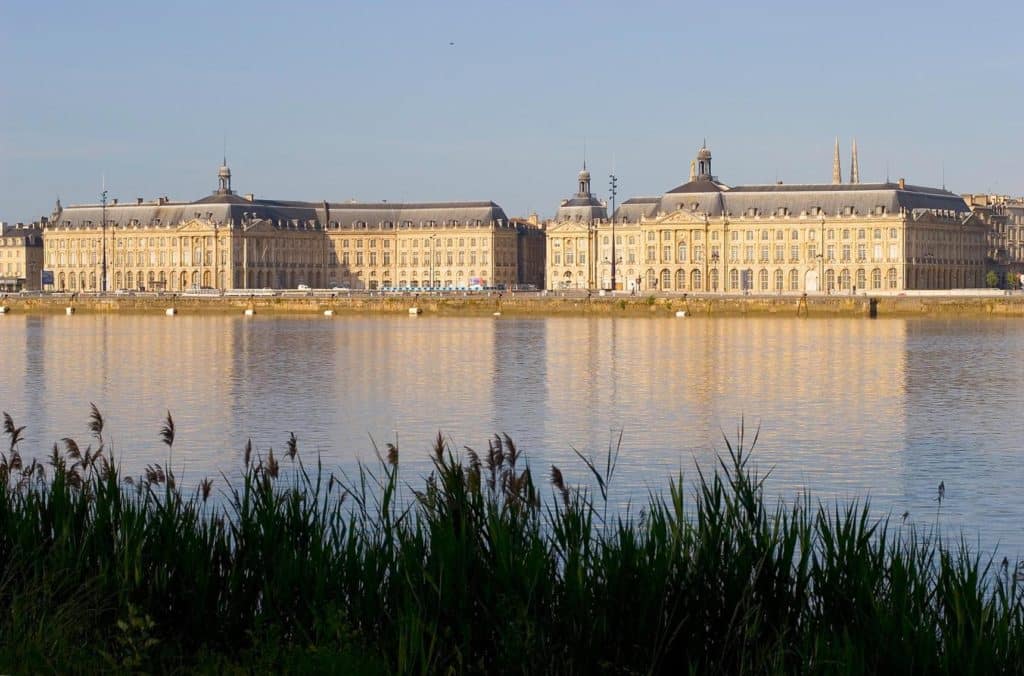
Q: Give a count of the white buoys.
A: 8